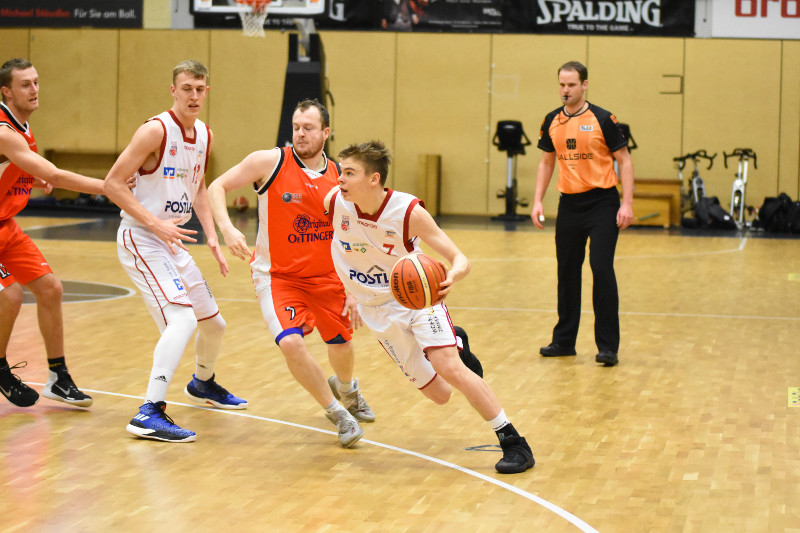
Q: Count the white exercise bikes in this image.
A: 2